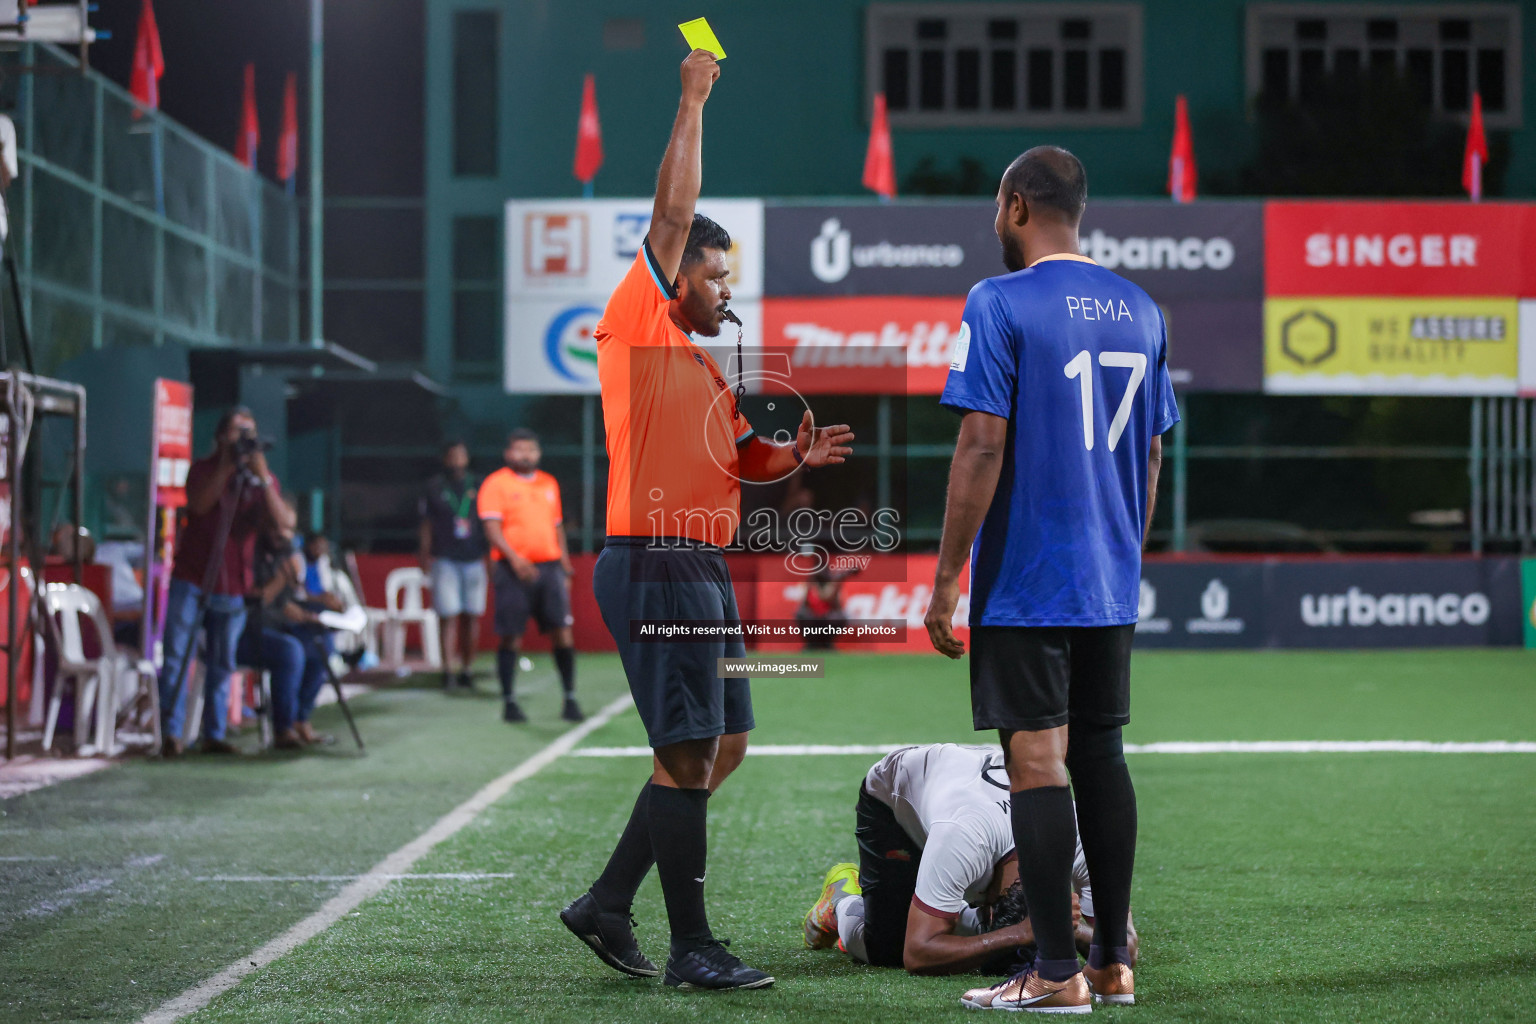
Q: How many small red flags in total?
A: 7